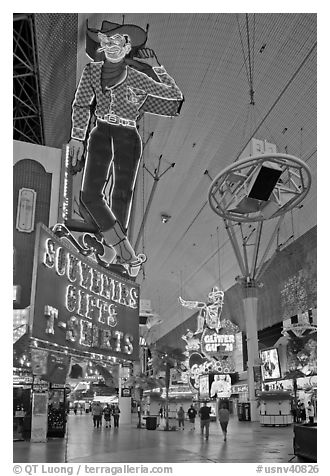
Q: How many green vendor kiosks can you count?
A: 0